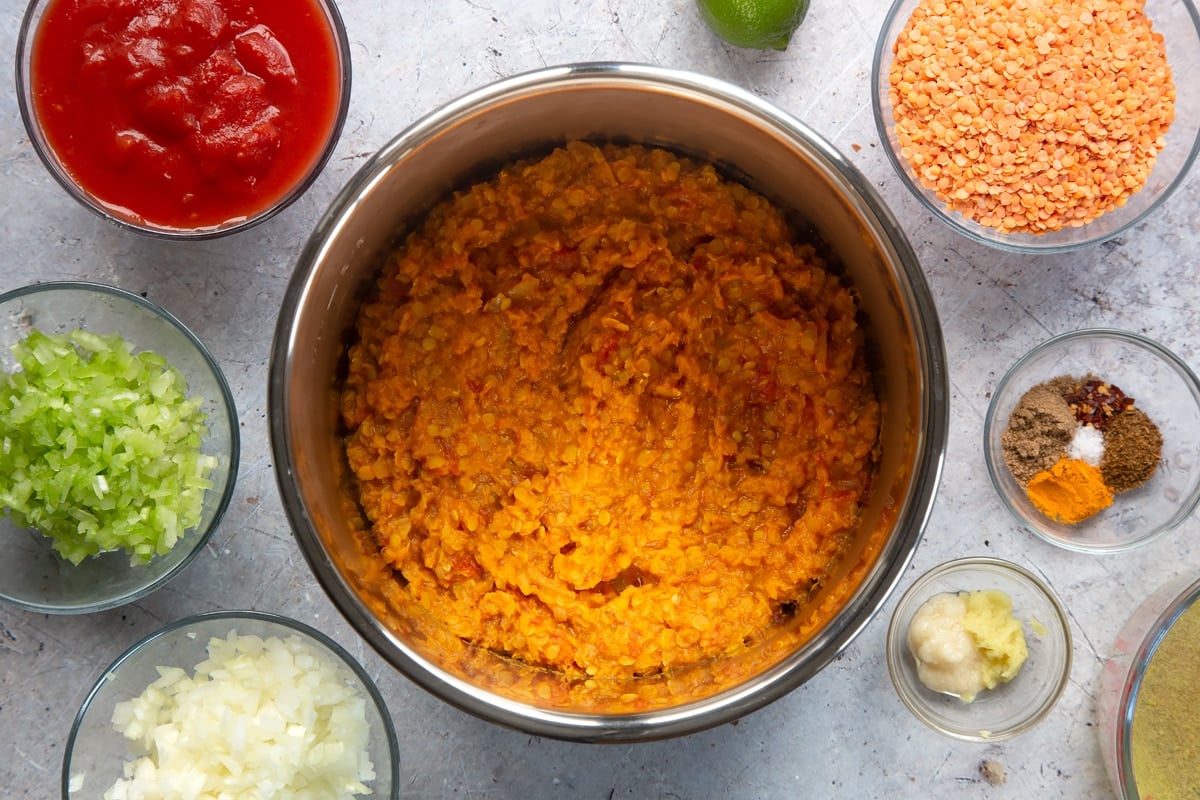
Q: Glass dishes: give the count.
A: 7